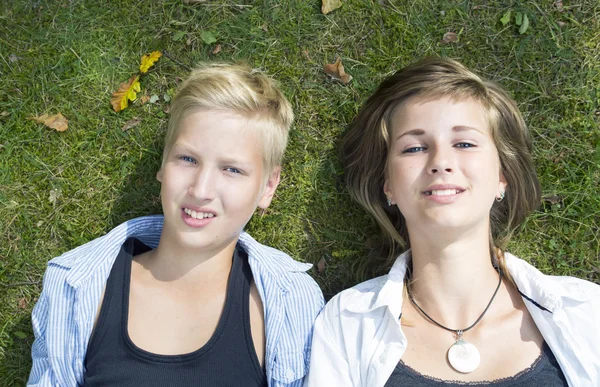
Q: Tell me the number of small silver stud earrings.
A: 2